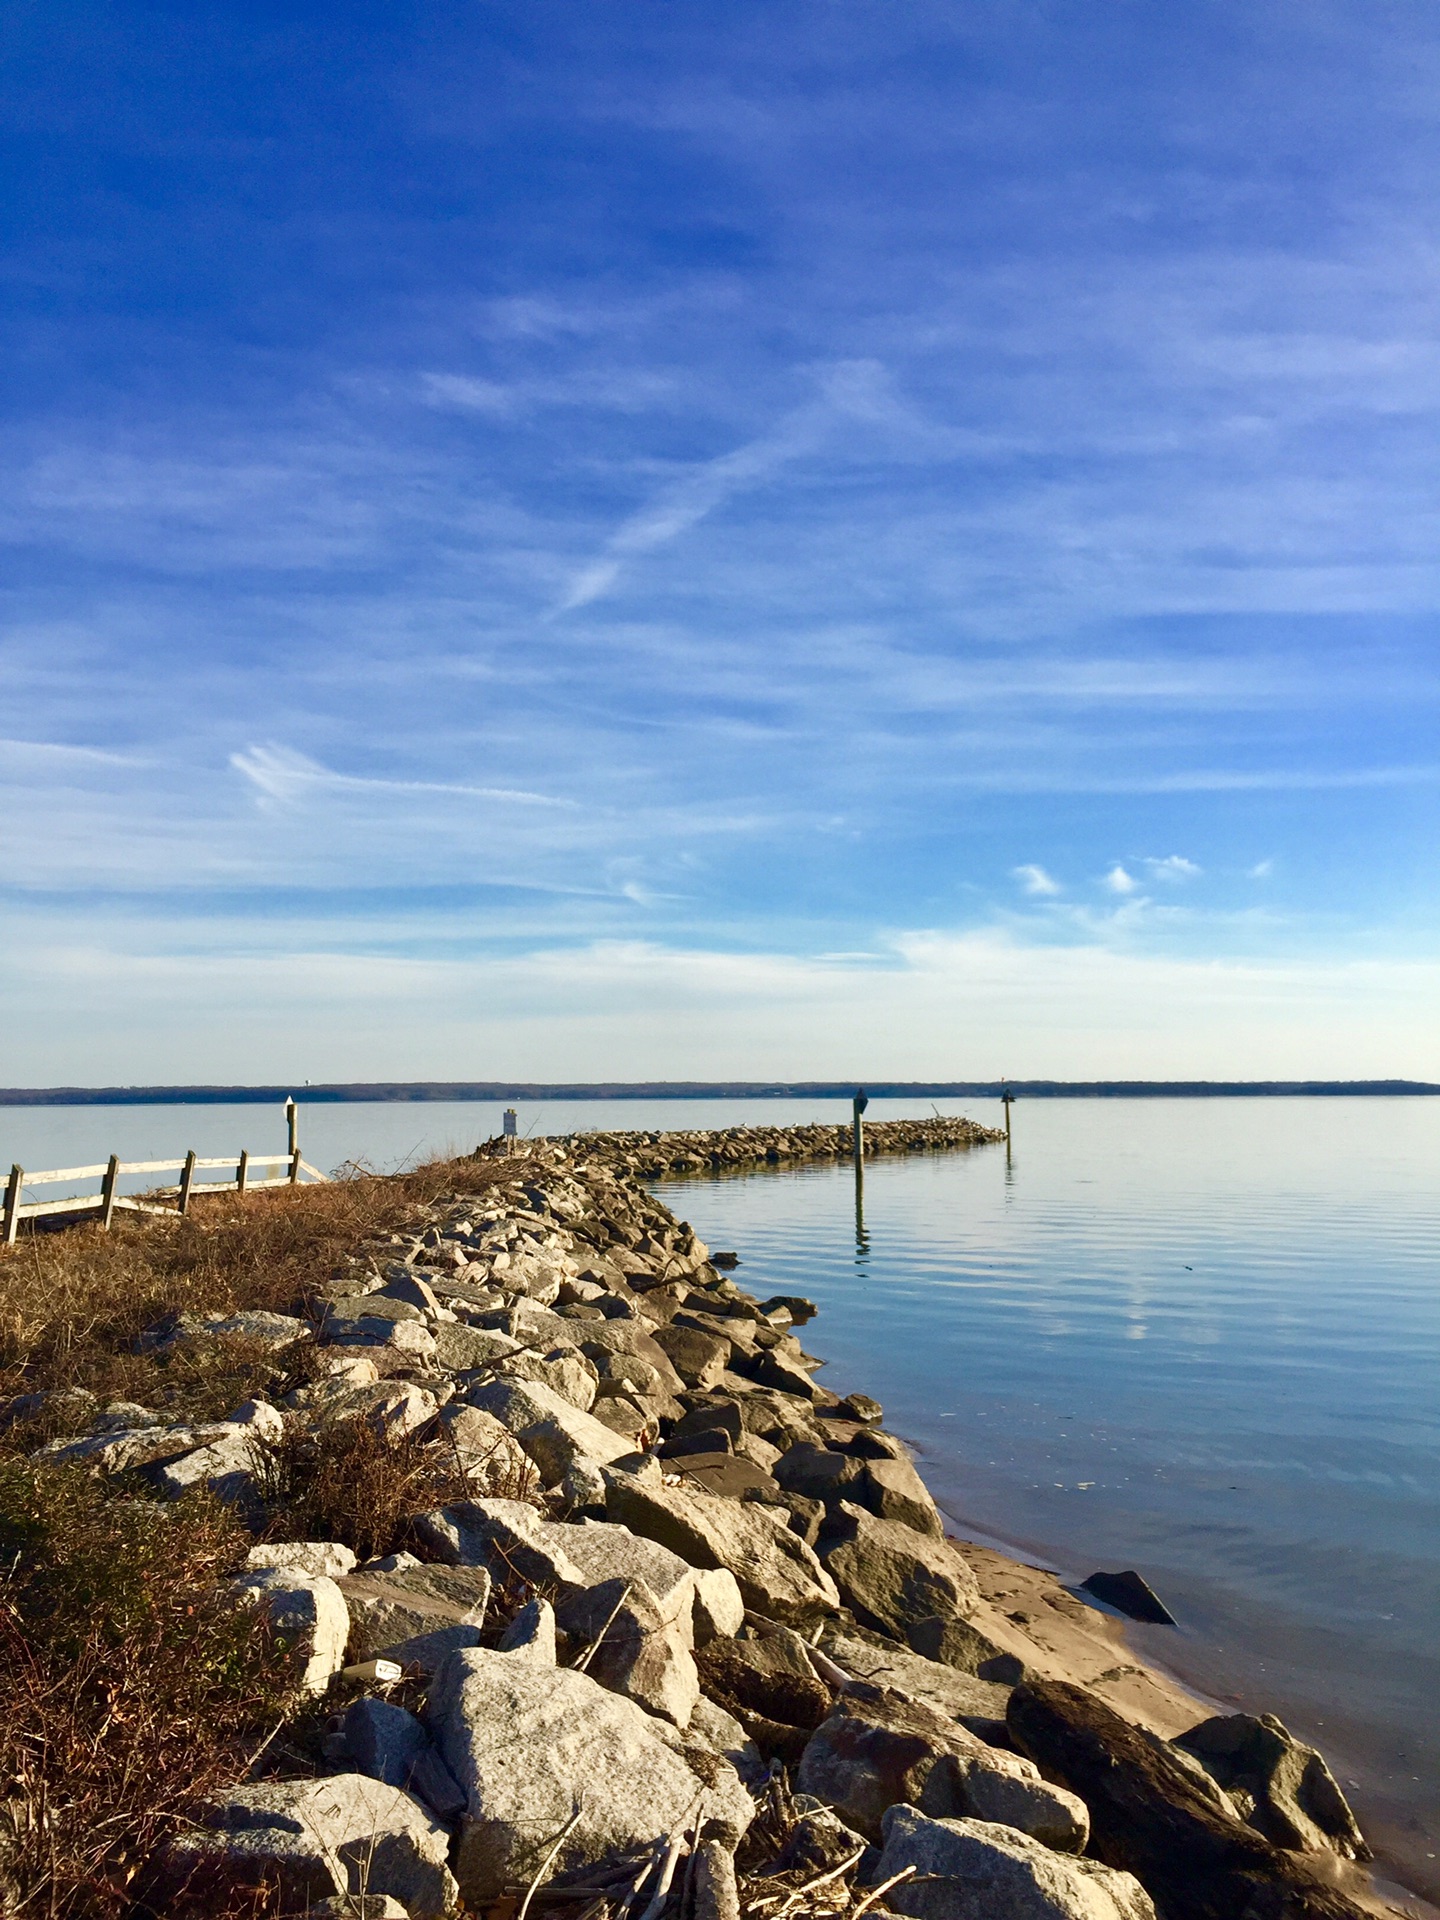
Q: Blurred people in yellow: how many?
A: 0